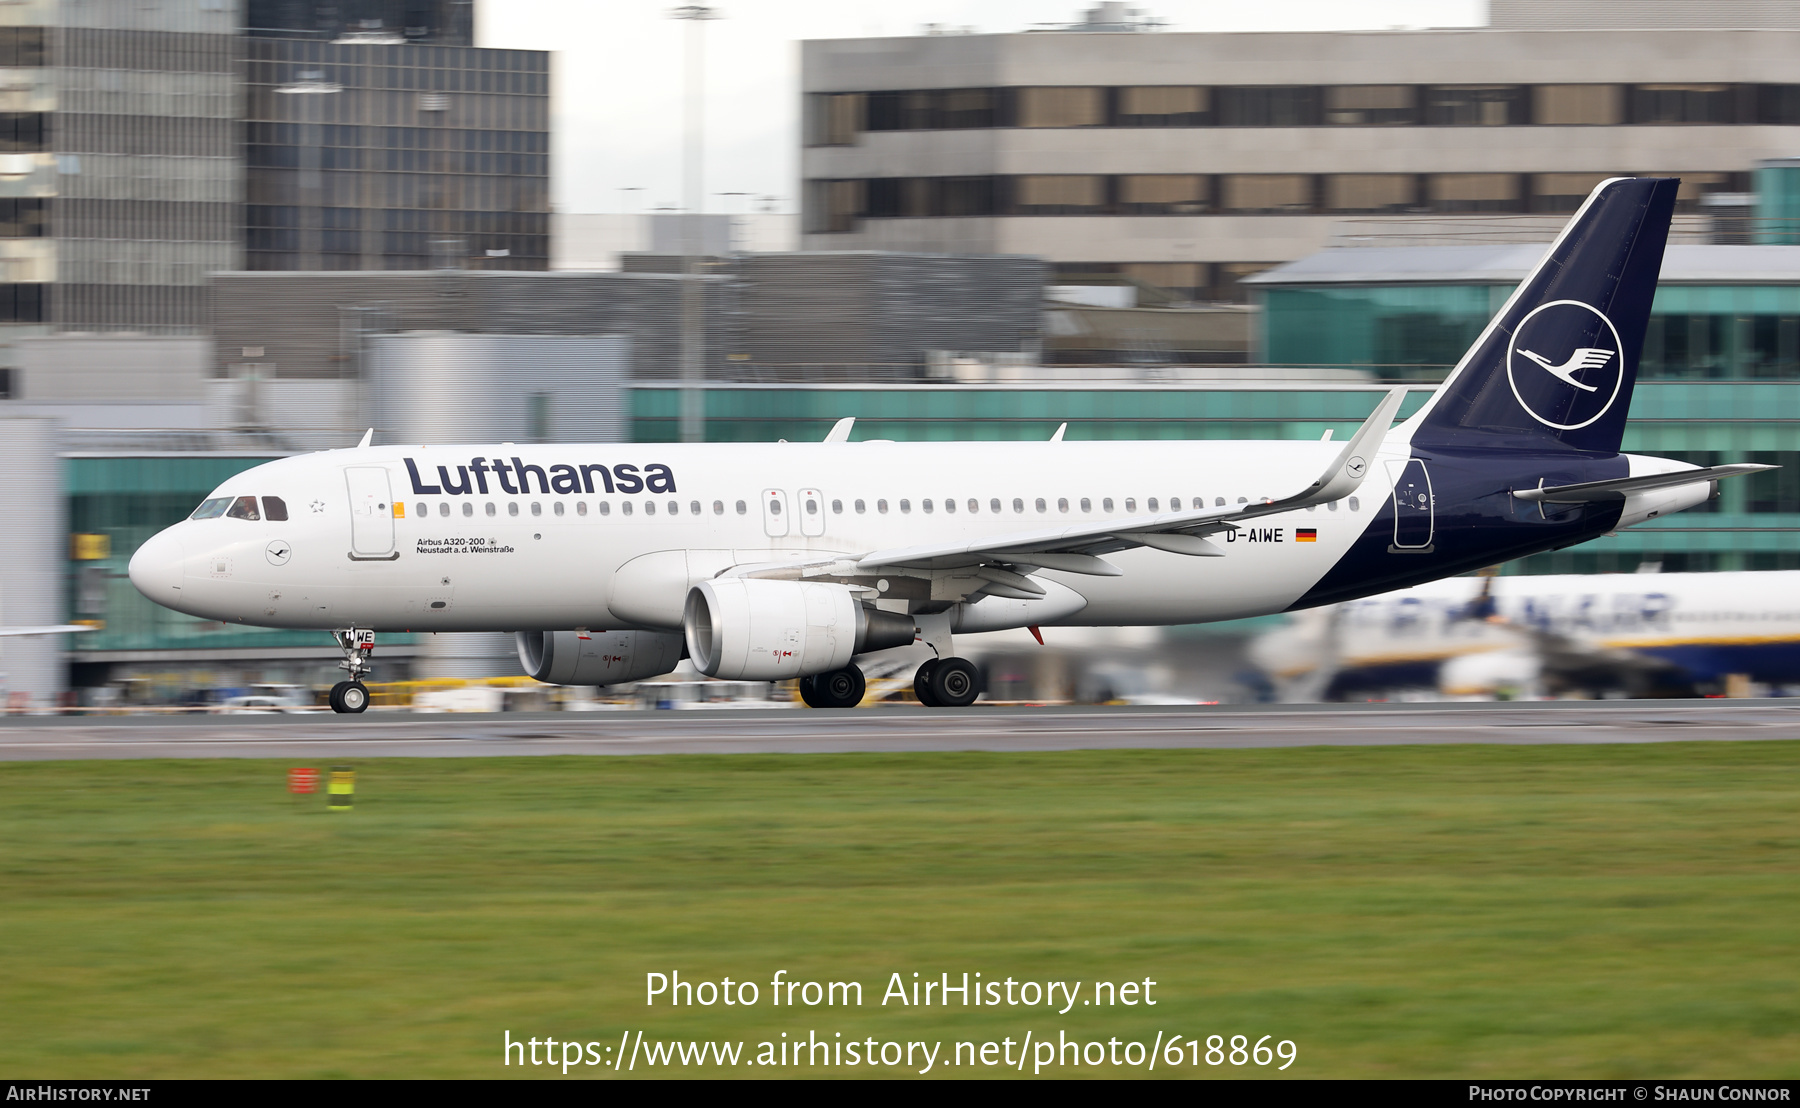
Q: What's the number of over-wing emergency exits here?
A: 2